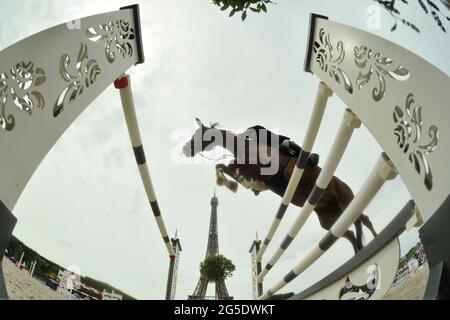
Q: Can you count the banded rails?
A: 4